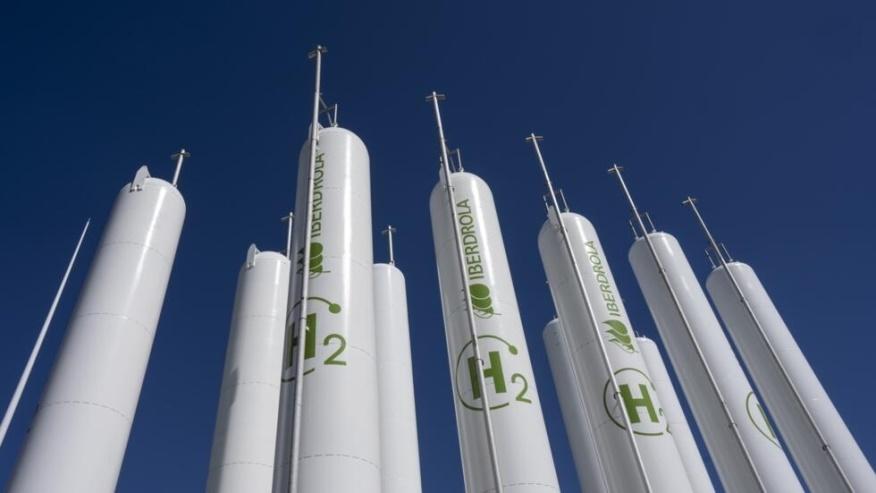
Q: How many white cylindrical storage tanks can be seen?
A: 10